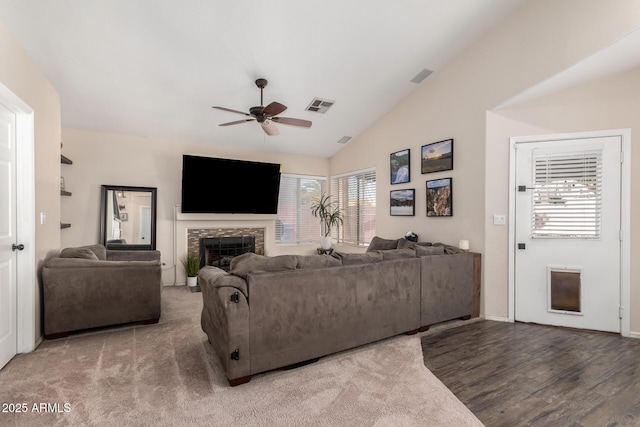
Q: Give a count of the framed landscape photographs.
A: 4